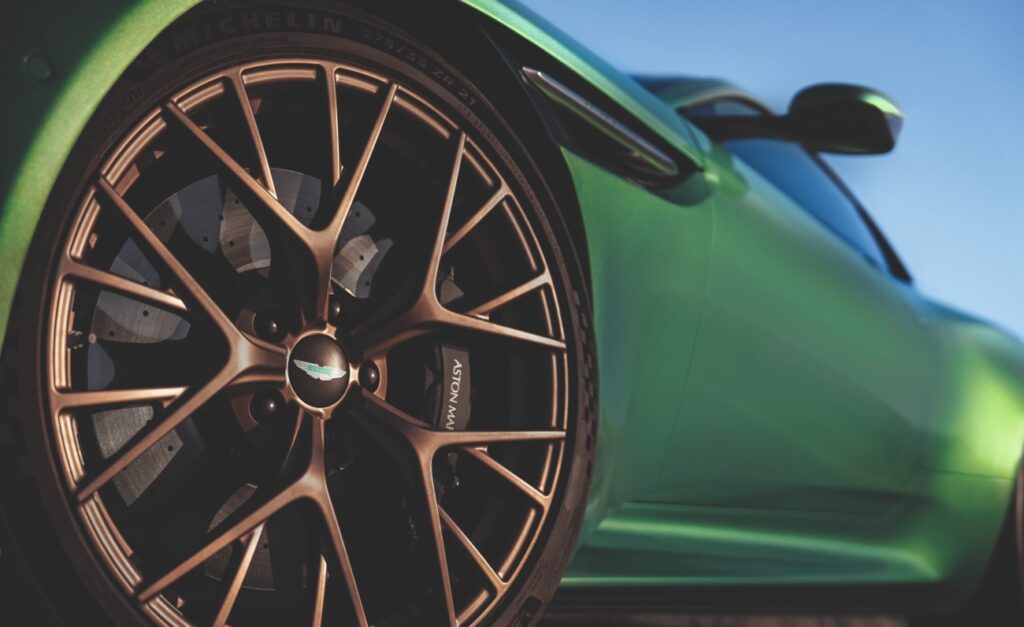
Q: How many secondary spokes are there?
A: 10